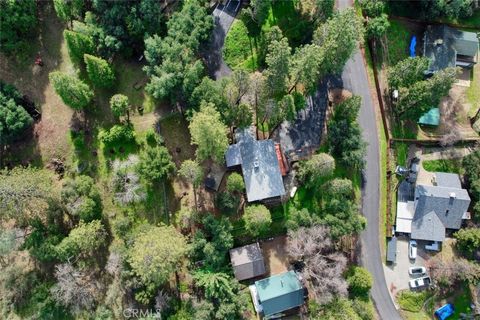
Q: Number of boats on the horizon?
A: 0